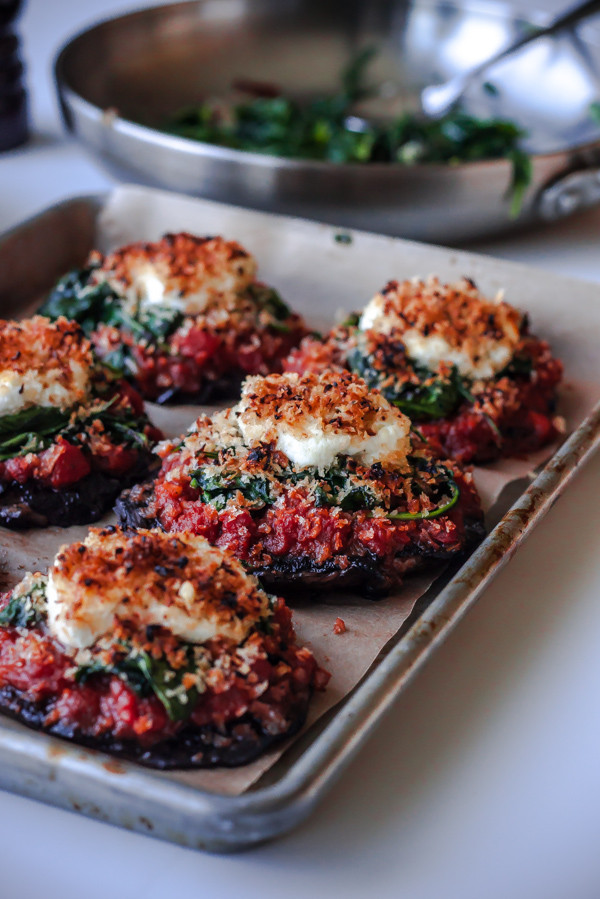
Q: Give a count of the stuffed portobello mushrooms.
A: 5